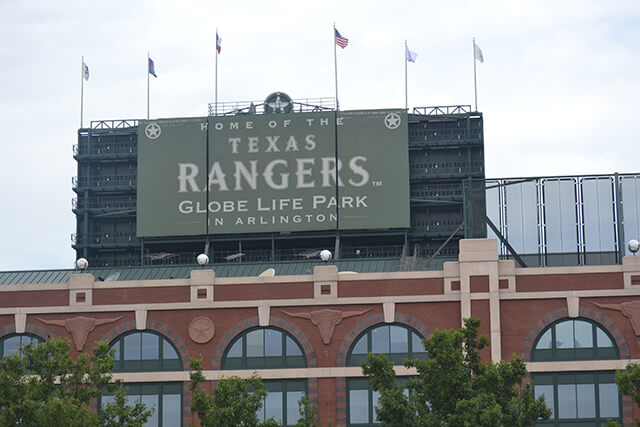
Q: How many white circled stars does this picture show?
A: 2